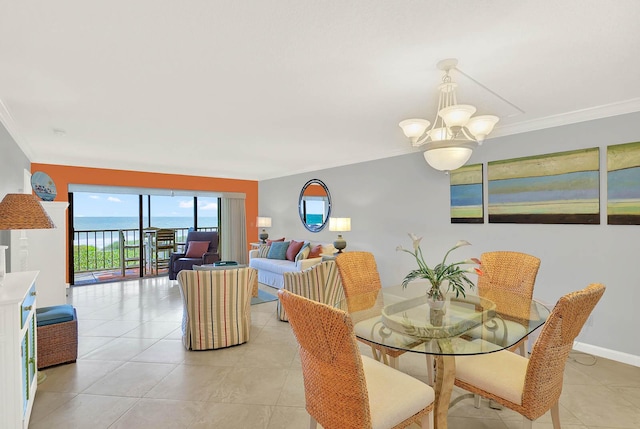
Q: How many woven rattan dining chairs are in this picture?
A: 4